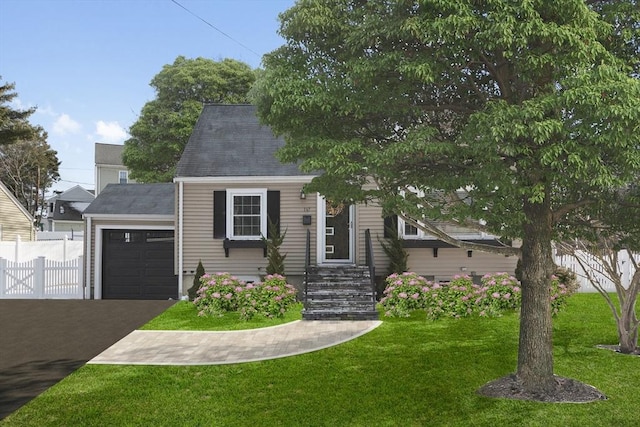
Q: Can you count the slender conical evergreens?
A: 3